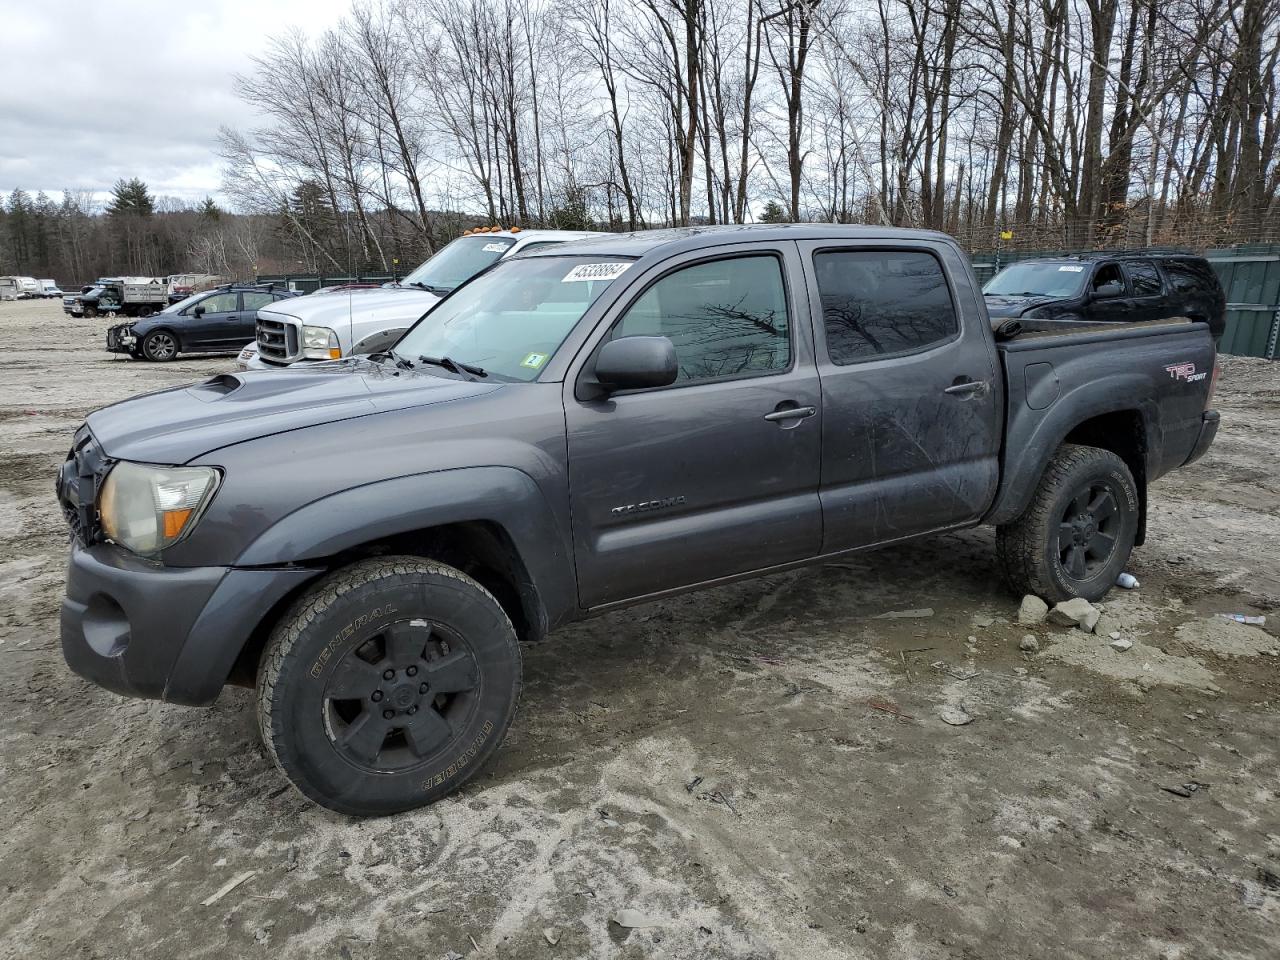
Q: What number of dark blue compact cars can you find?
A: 1